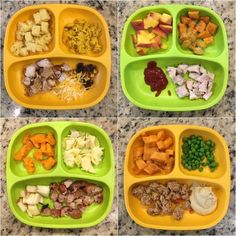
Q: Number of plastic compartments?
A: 12